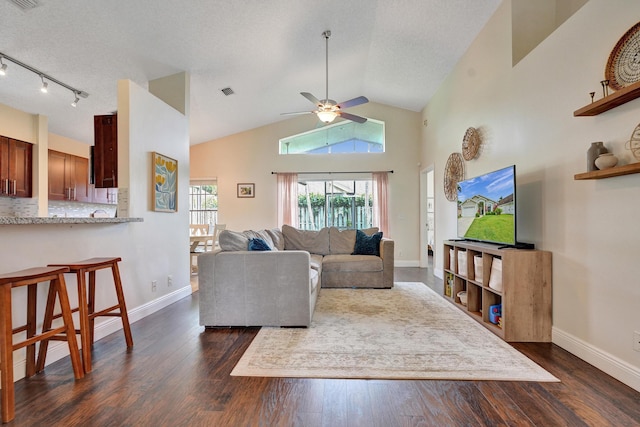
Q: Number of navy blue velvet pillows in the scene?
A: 2